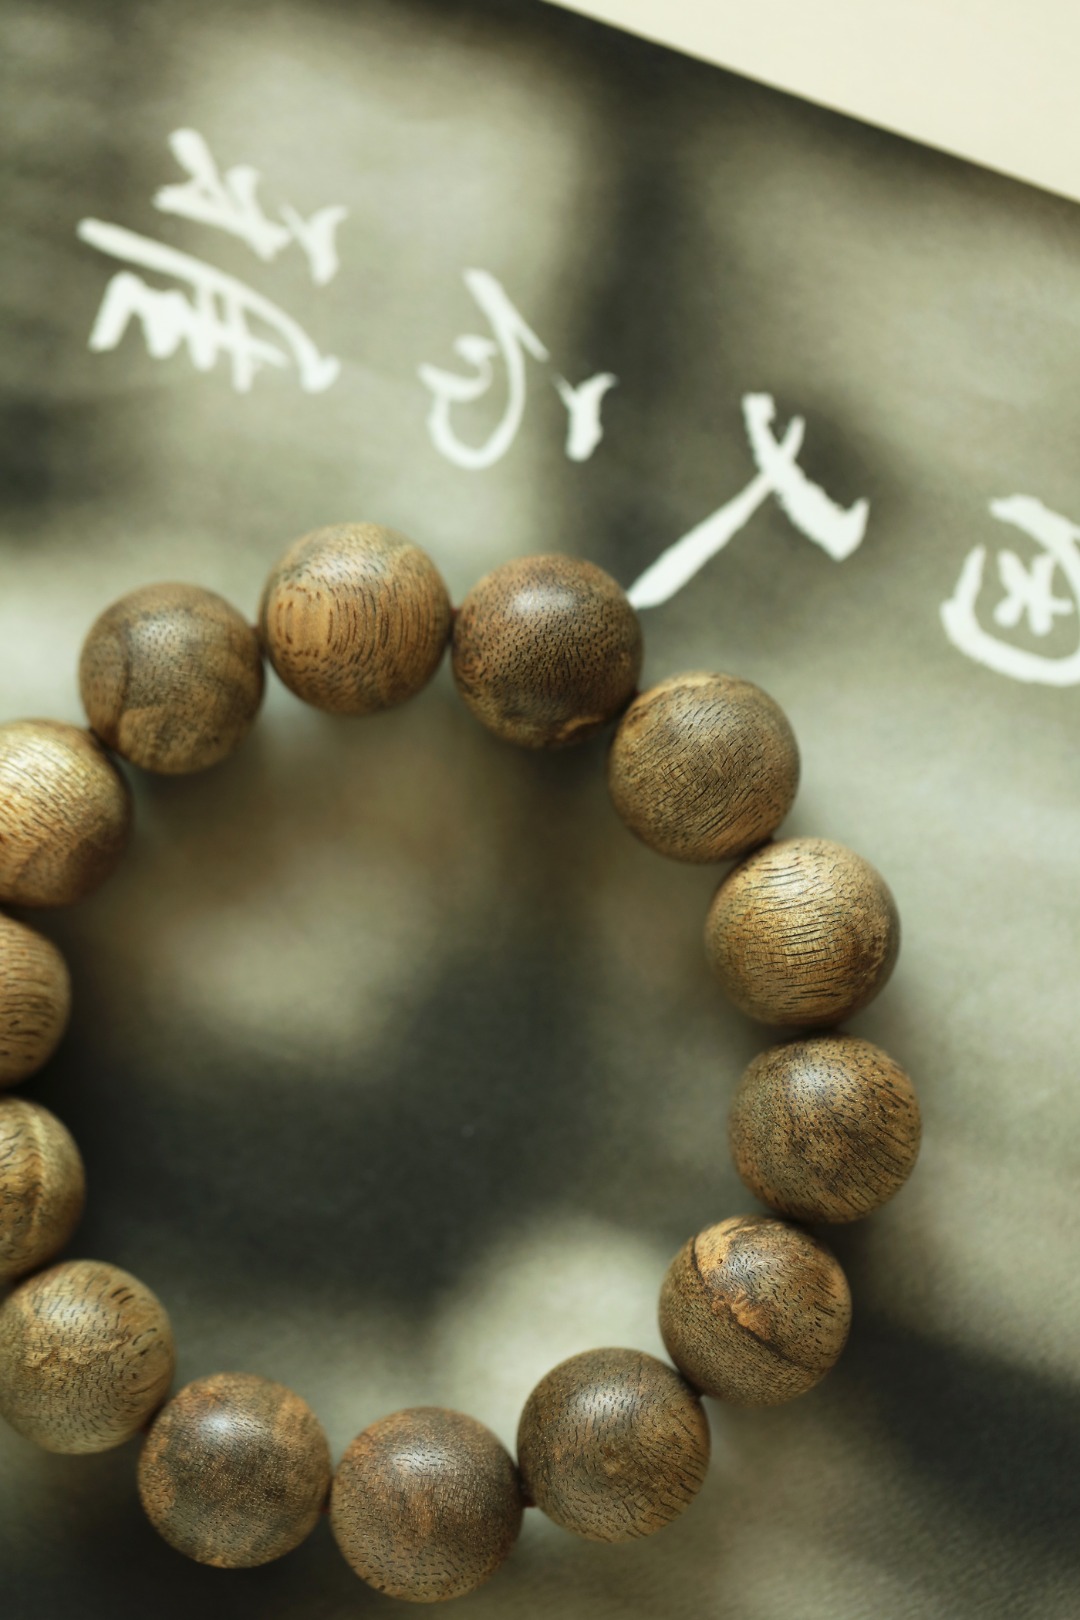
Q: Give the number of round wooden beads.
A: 14